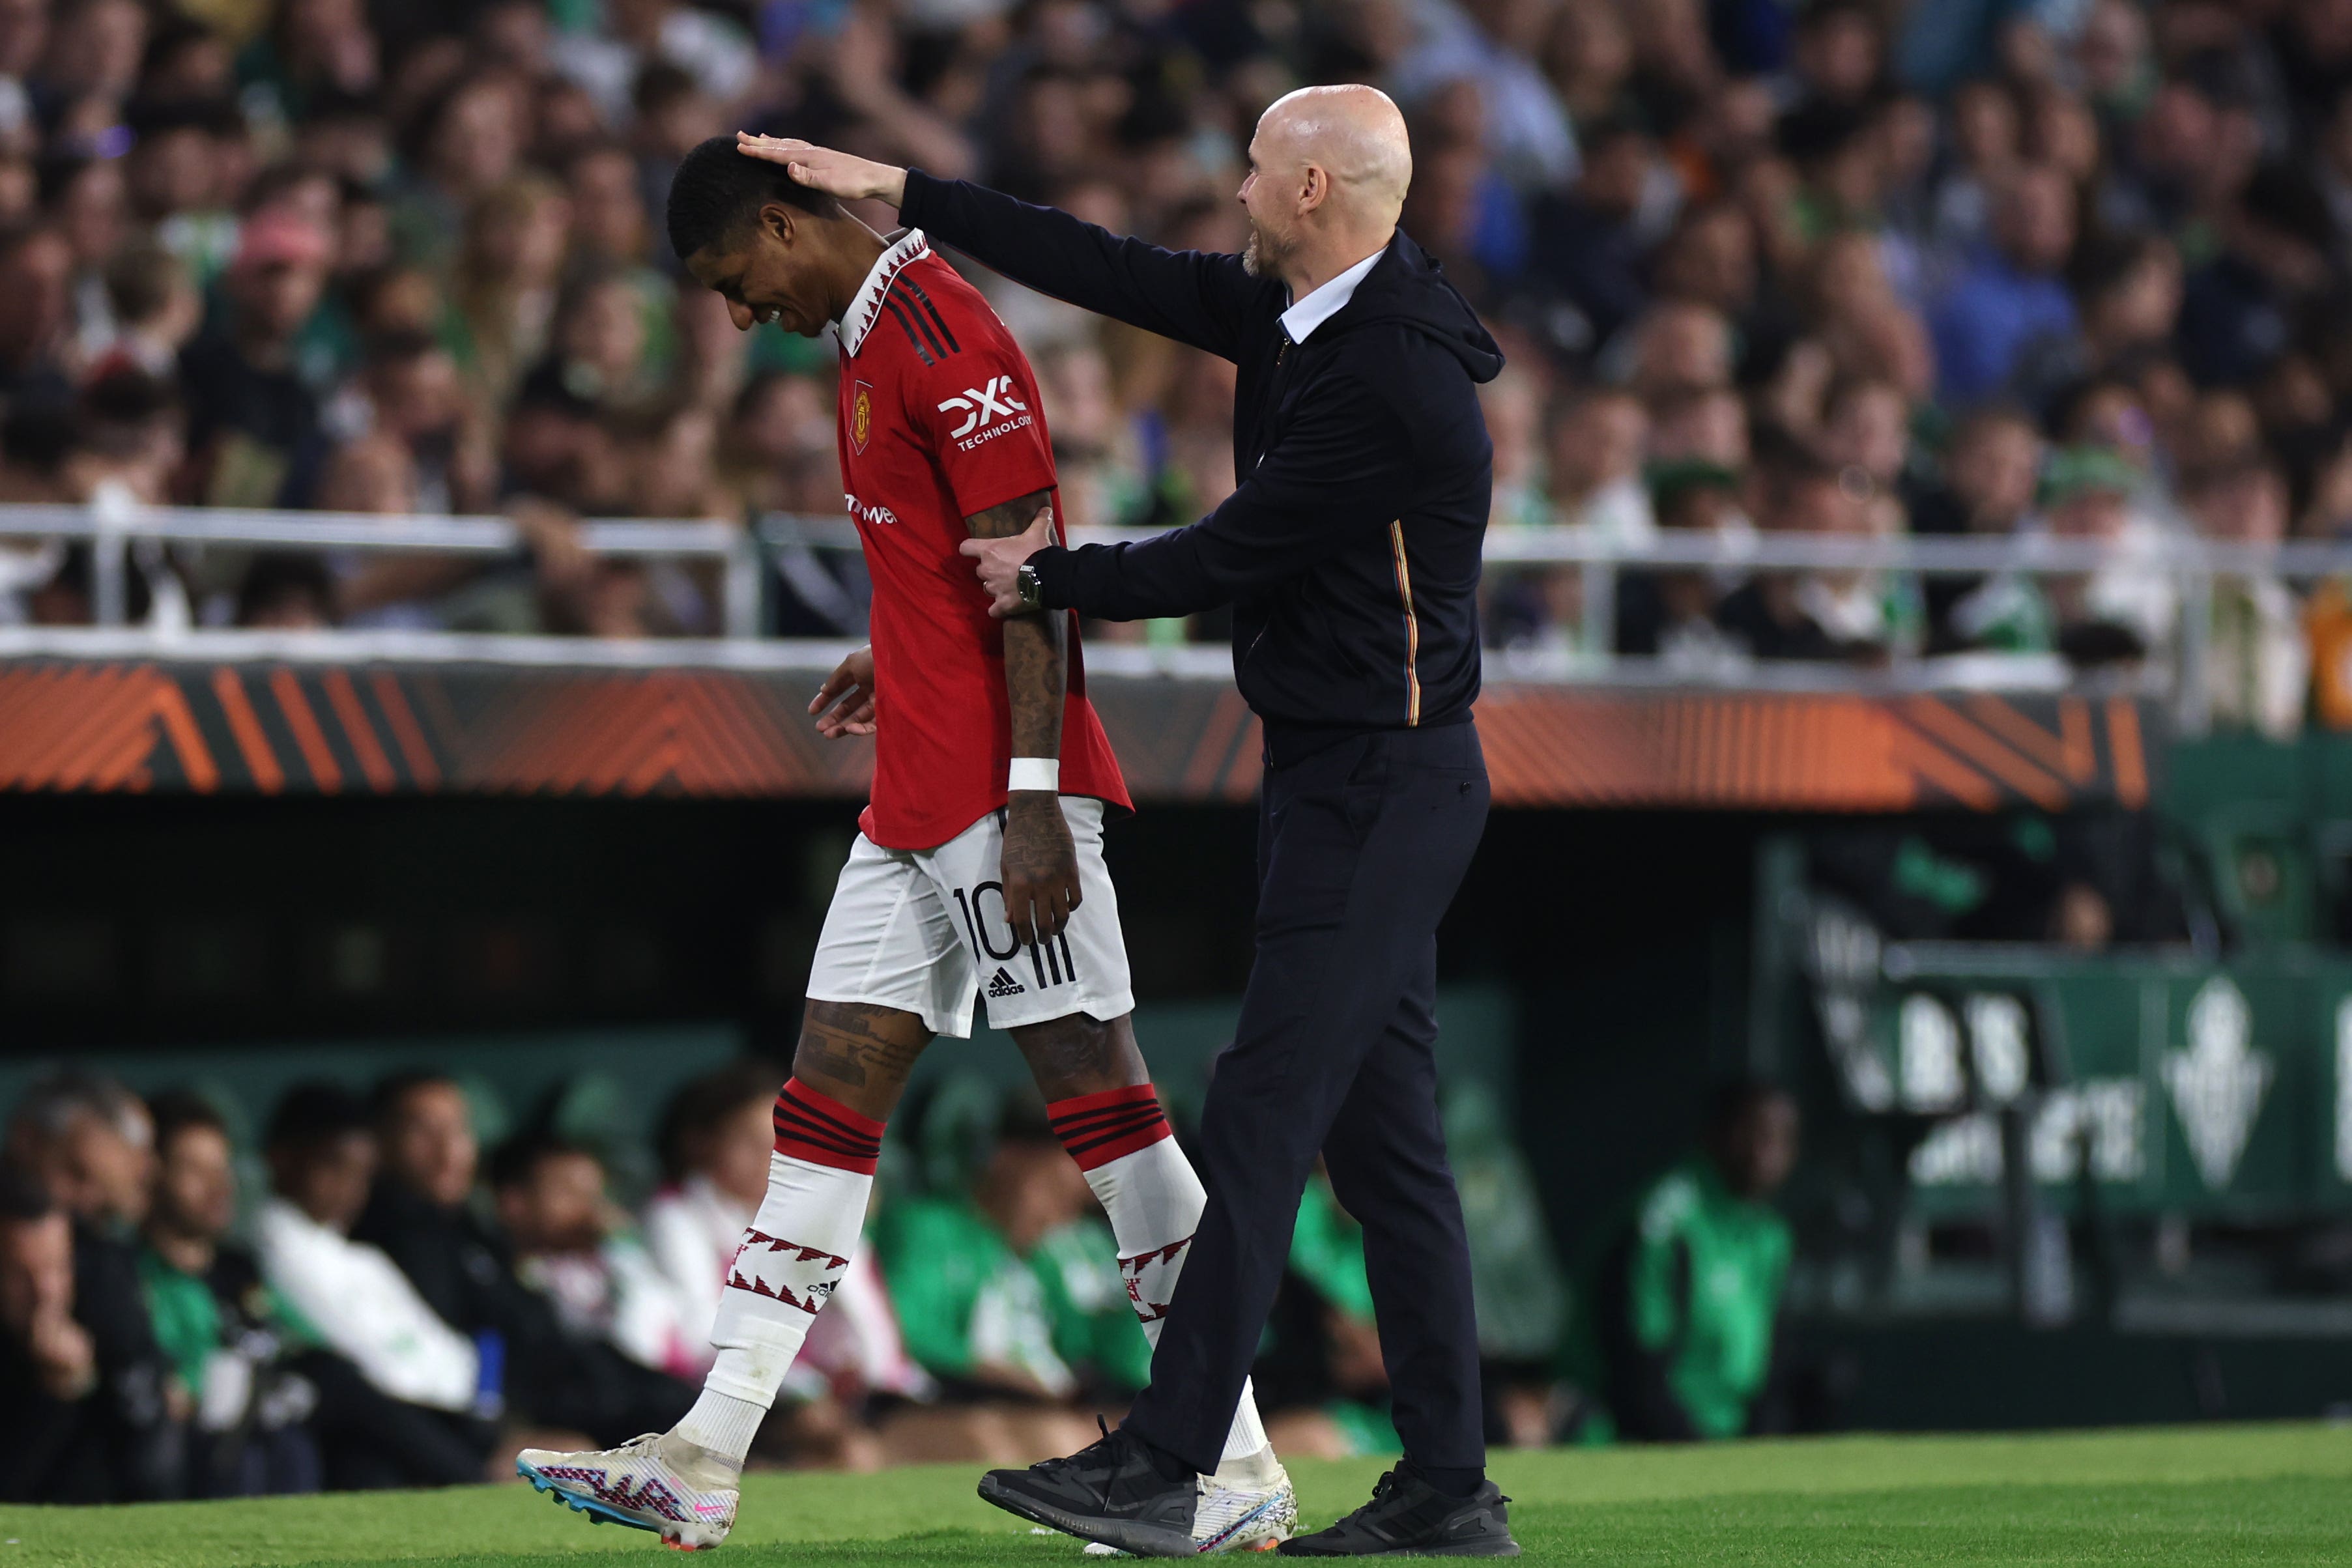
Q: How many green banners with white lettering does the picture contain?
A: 1